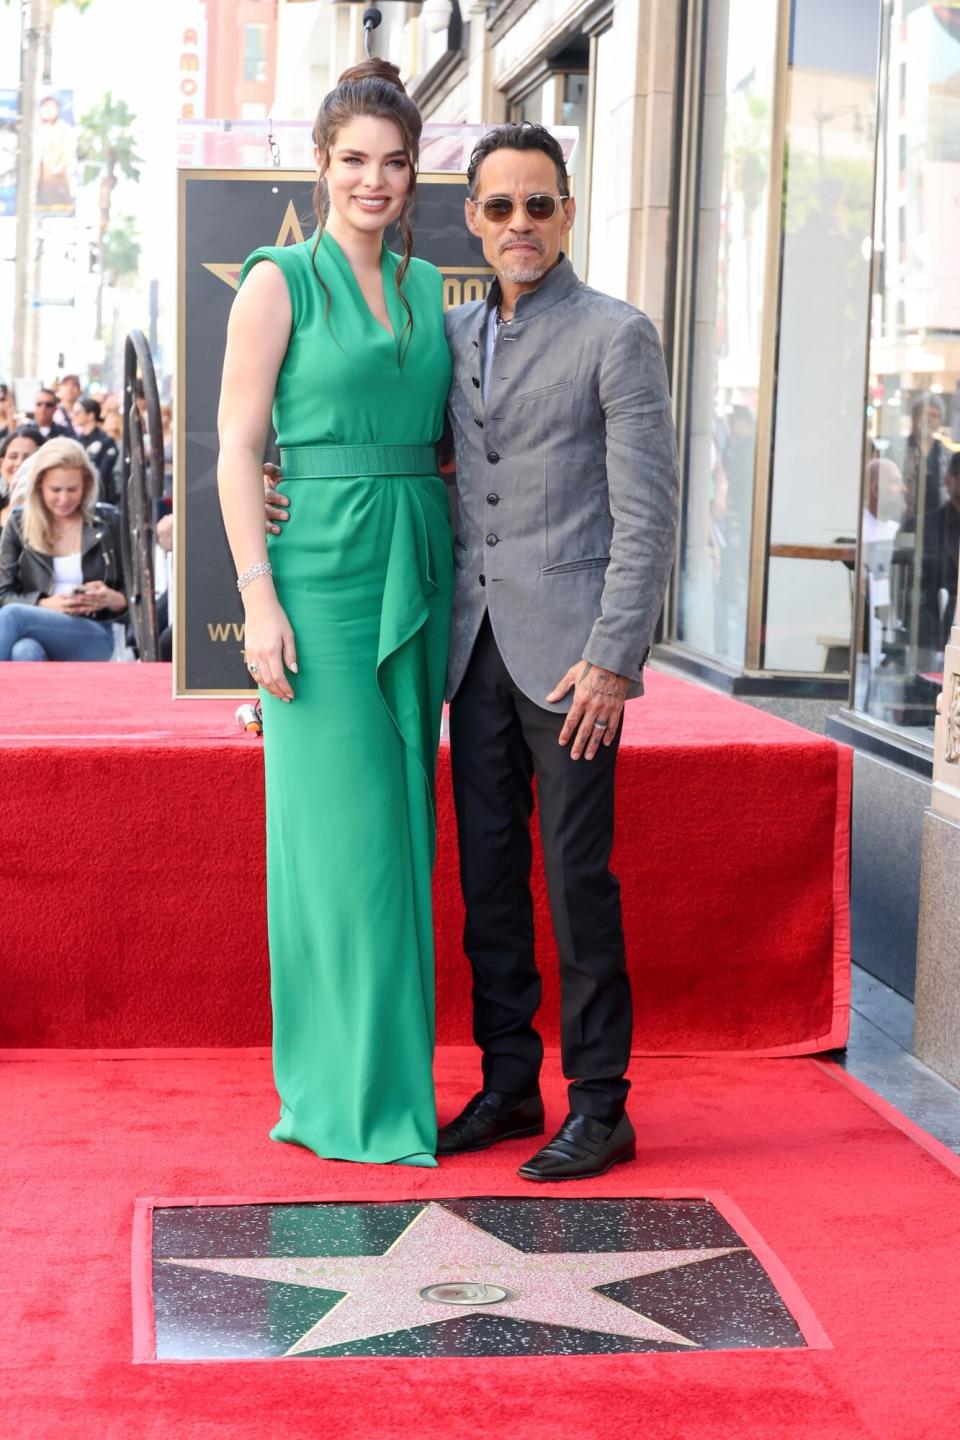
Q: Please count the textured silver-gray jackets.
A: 1